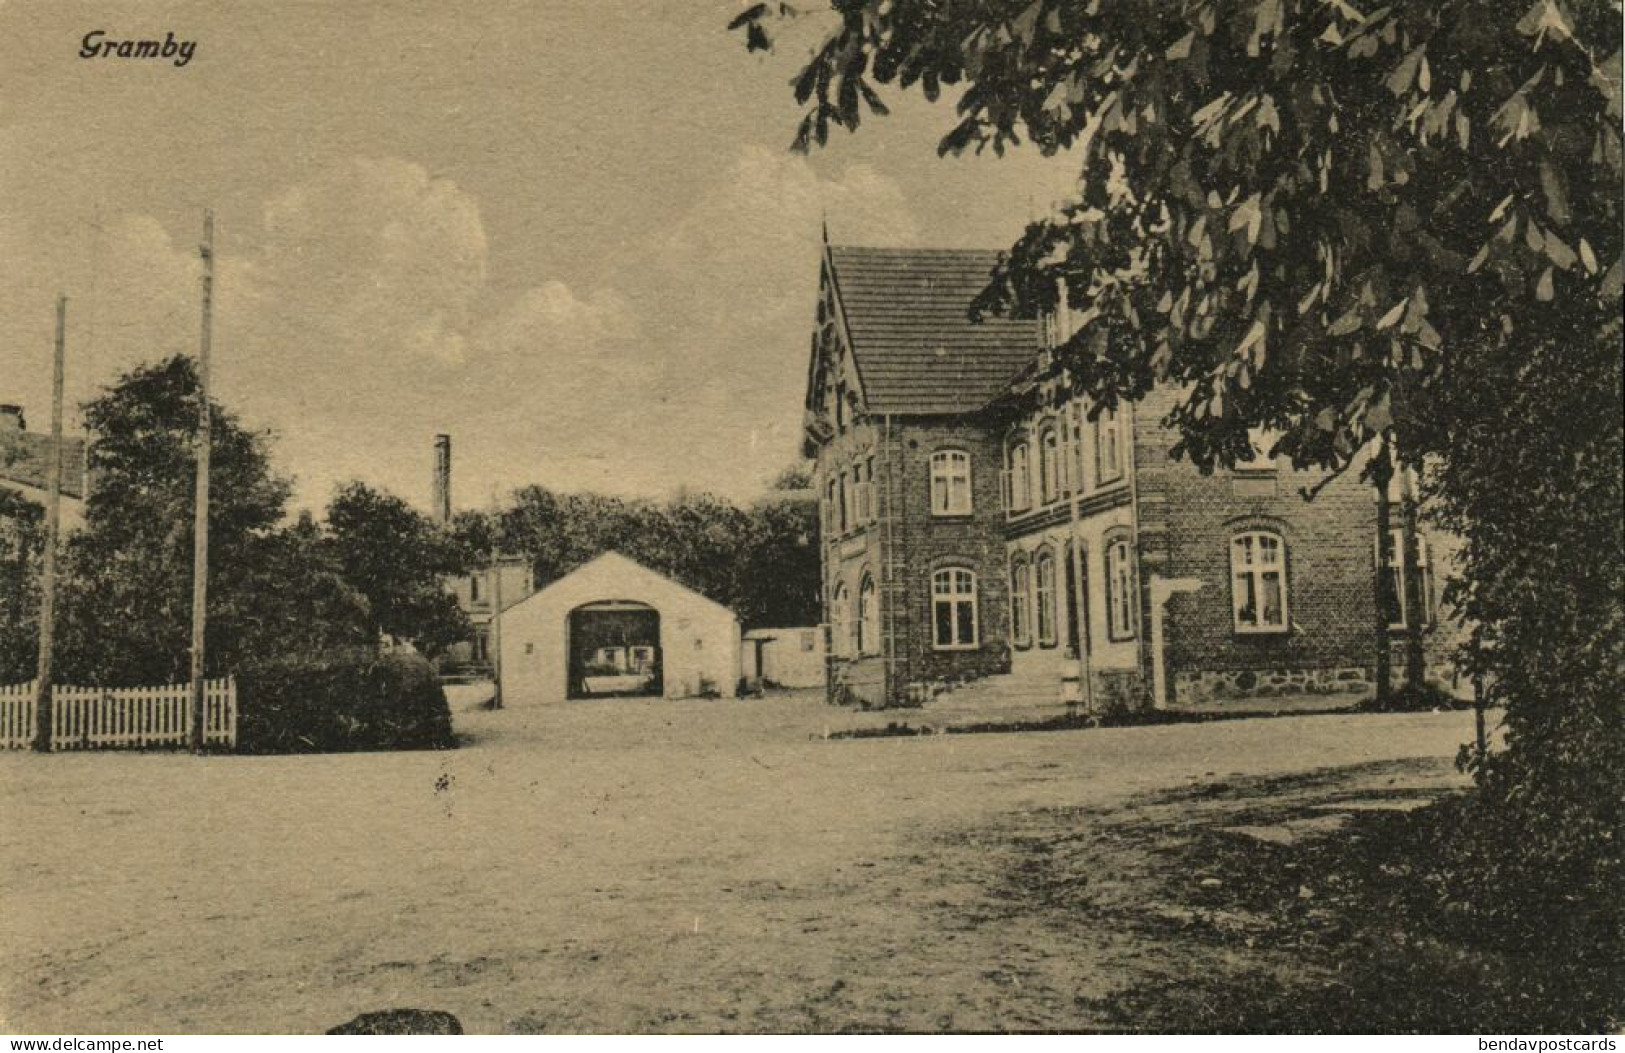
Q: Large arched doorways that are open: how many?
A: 1